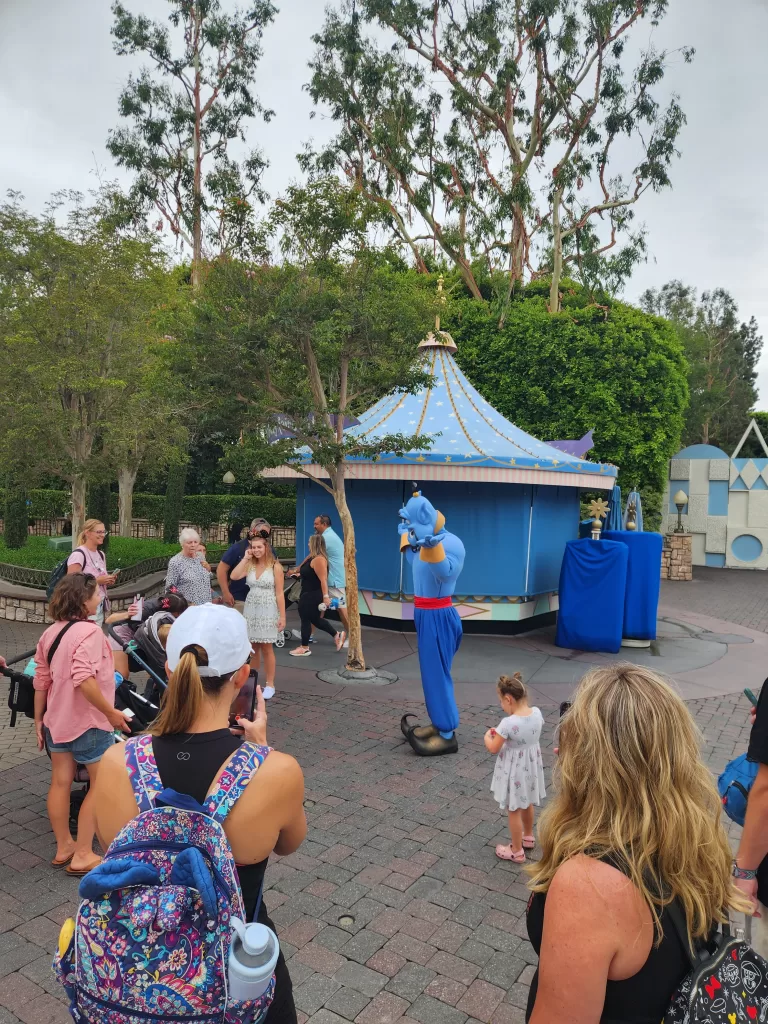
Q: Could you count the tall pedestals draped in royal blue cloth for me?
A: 2